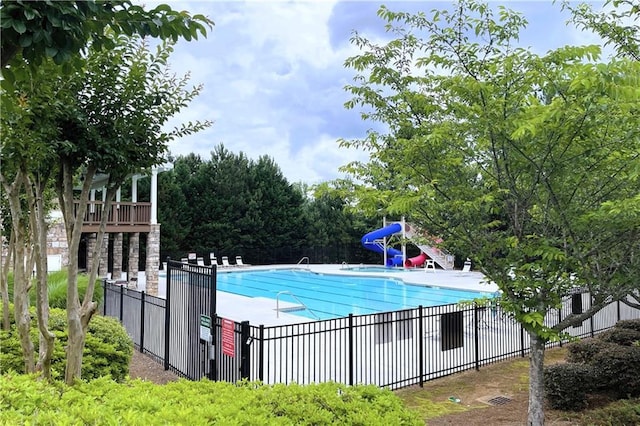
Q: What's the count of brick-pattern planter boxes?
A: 0